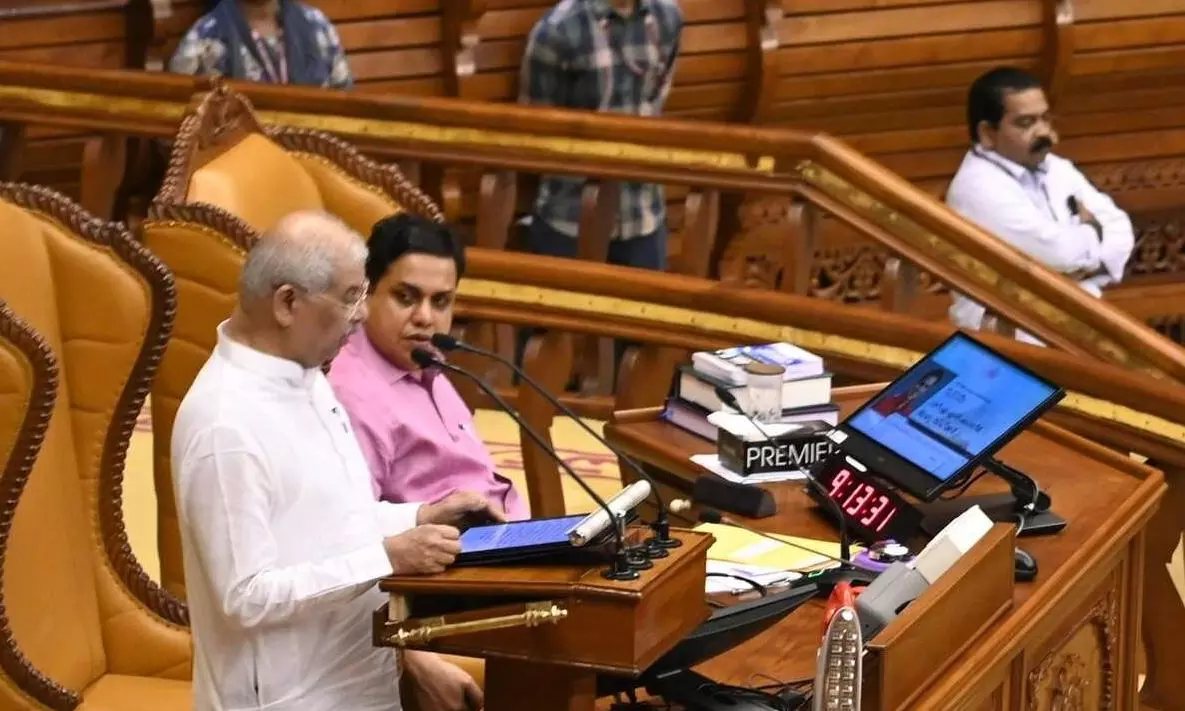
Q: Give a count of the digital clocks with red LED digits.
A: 1